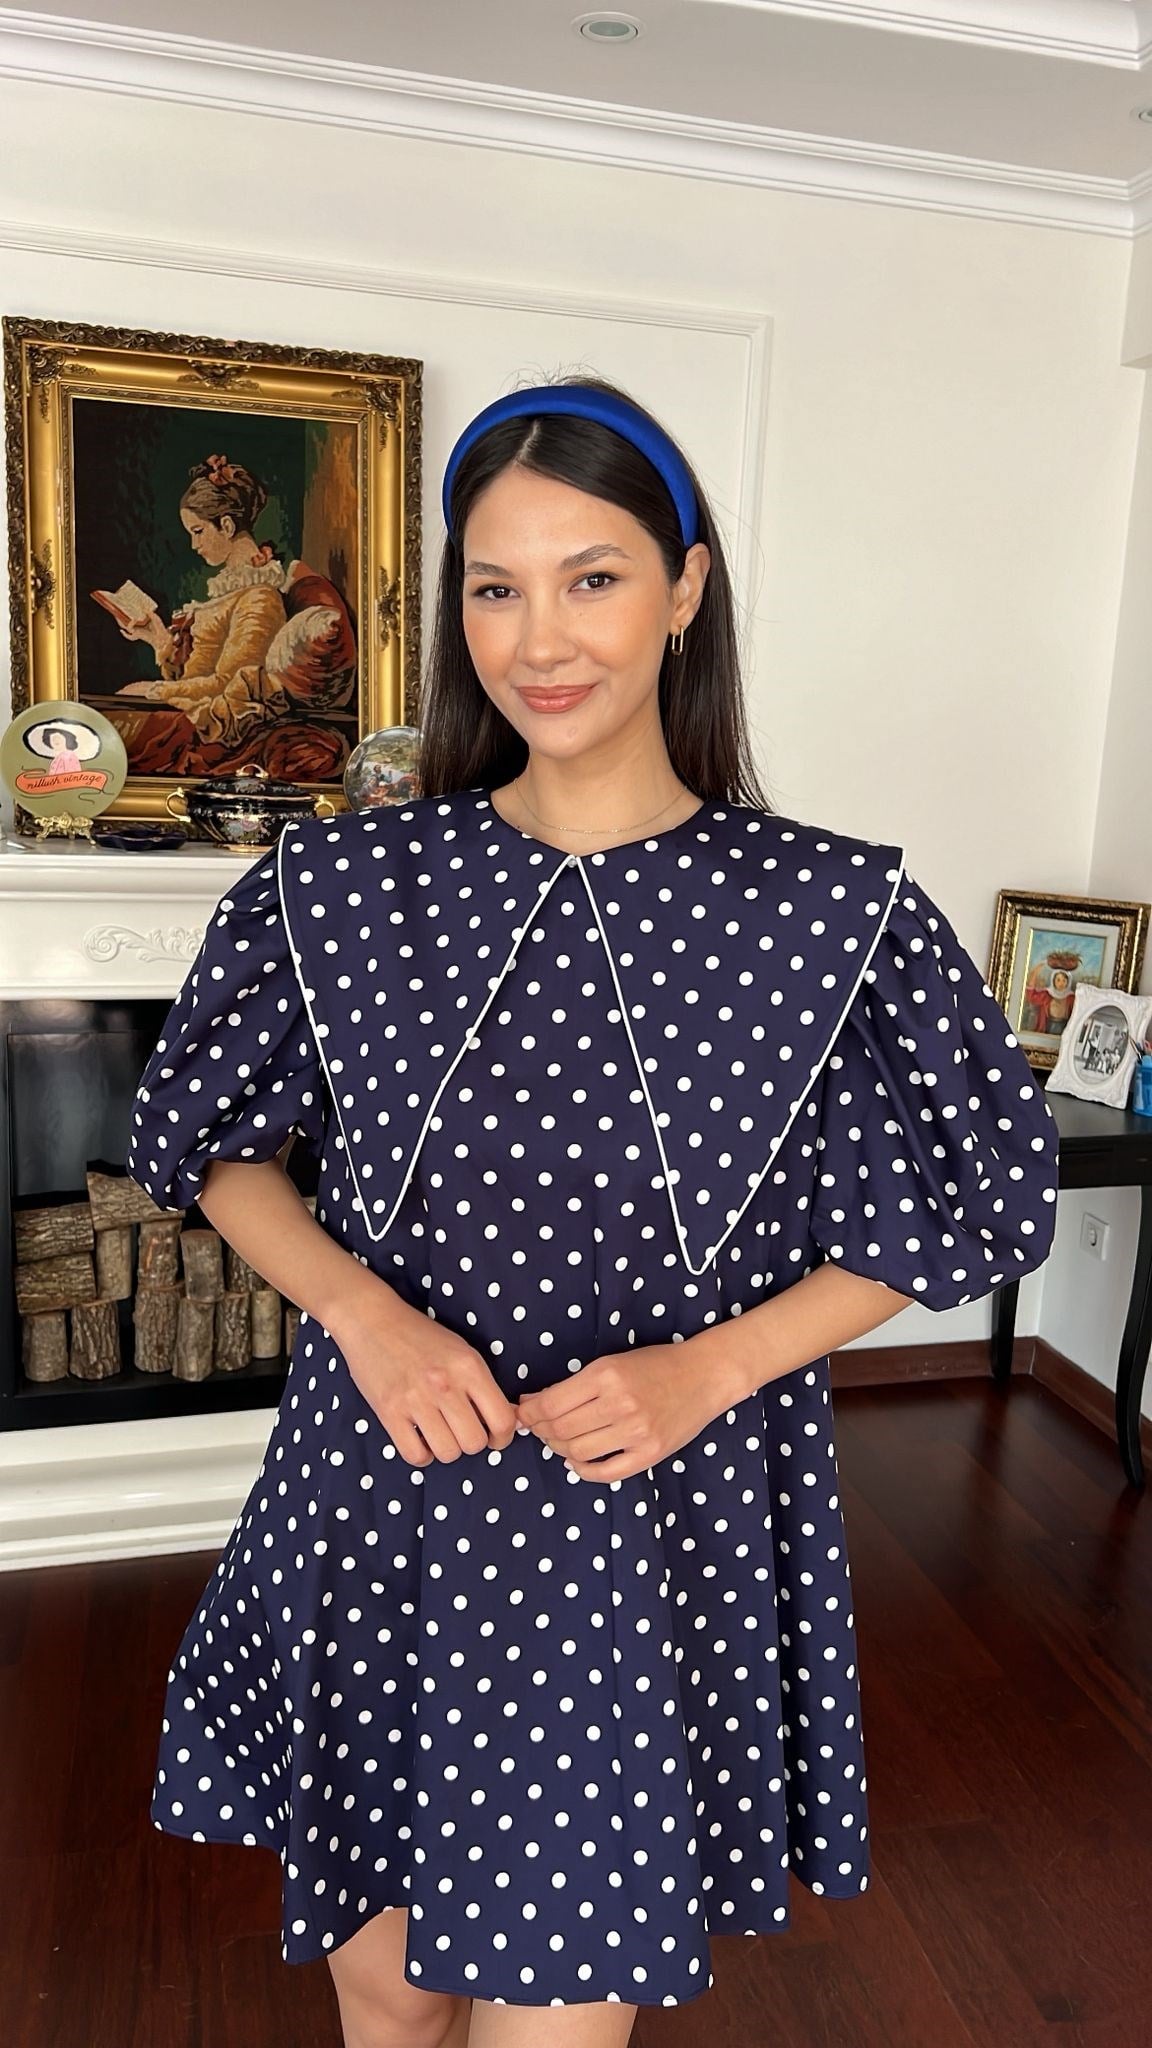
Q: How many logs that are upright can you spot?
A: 11